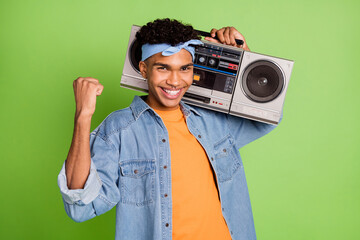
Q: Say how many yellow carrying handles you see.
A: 0